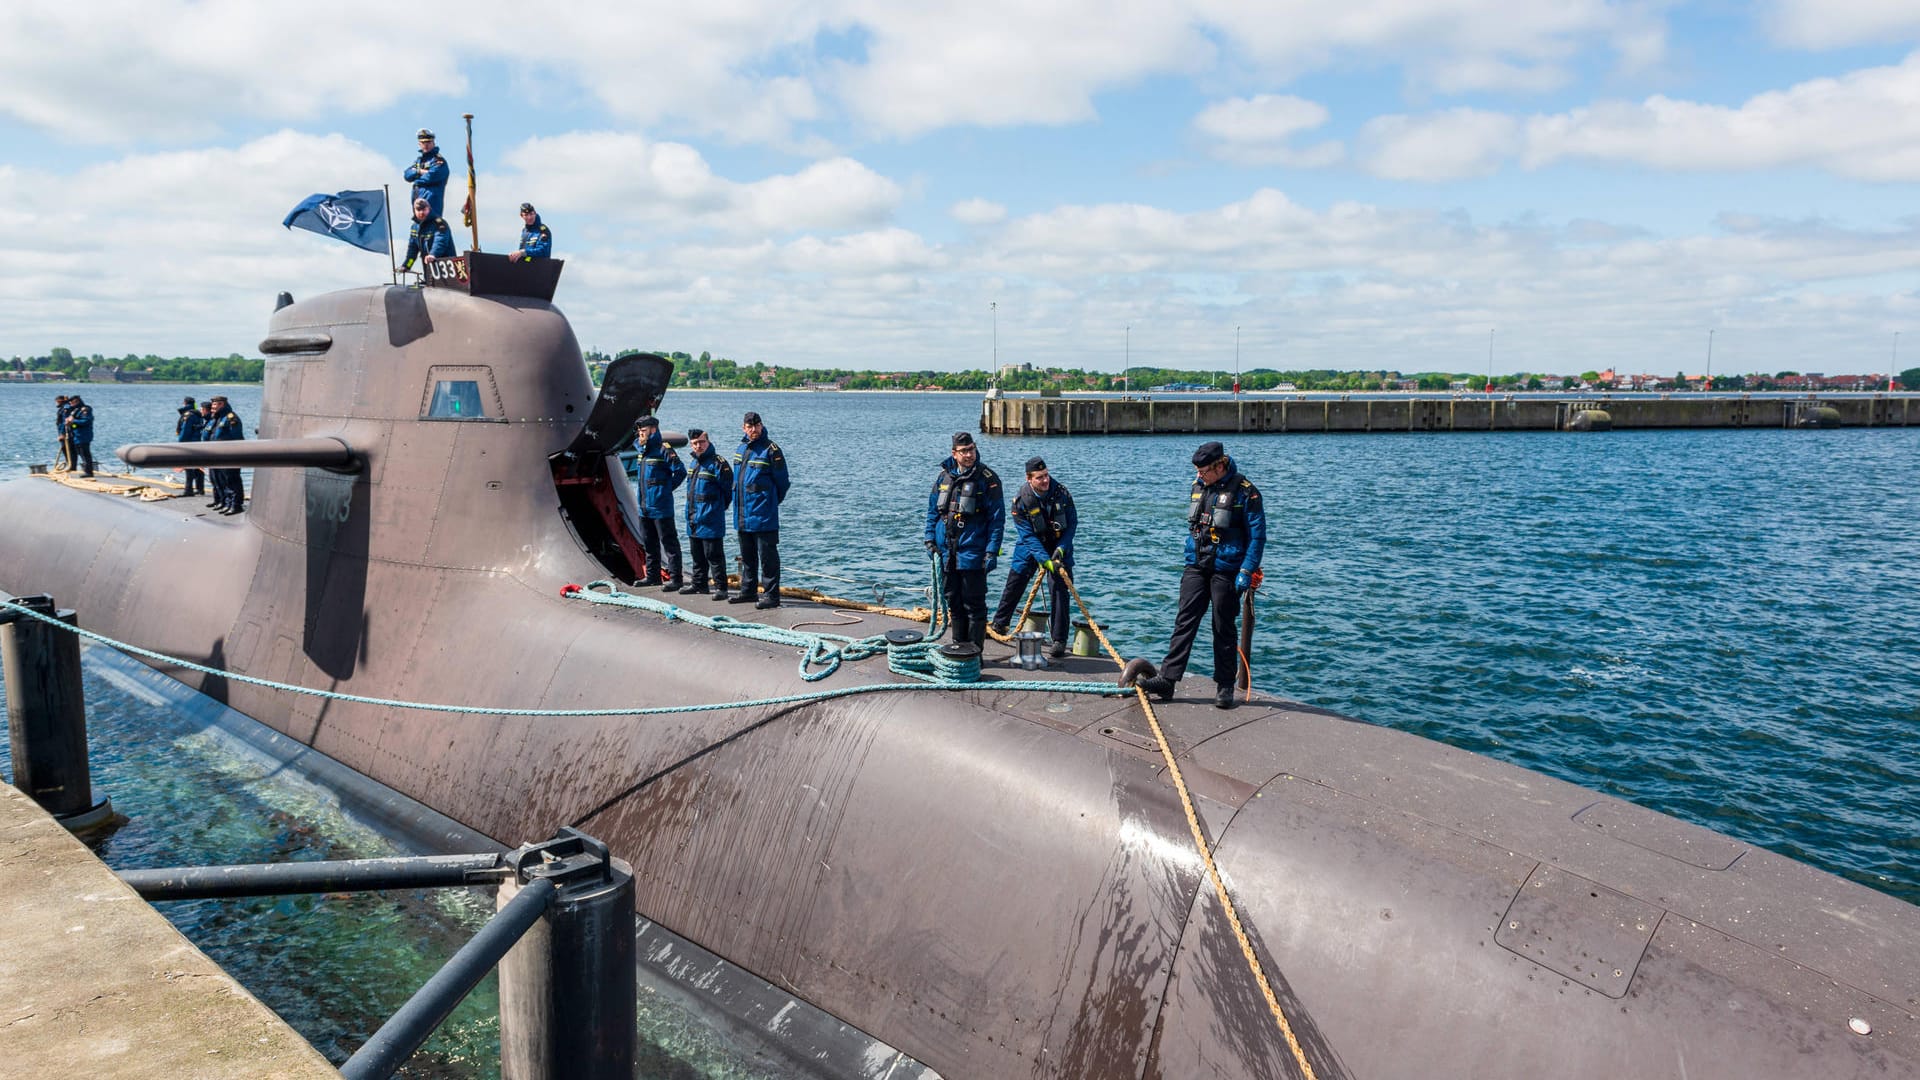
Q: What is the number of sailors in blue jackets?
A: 14